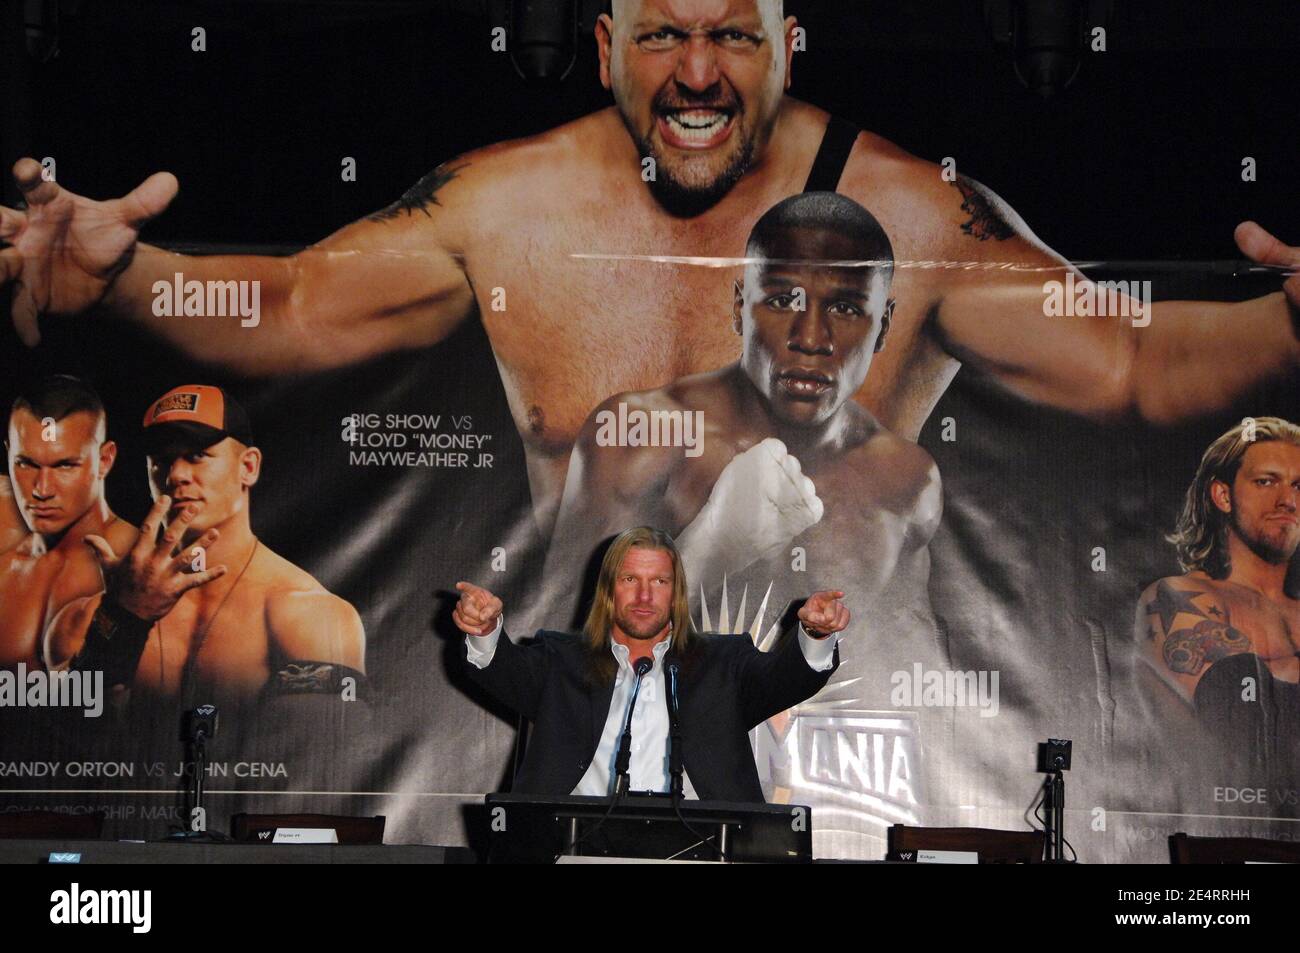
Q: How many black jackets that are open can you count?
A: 1